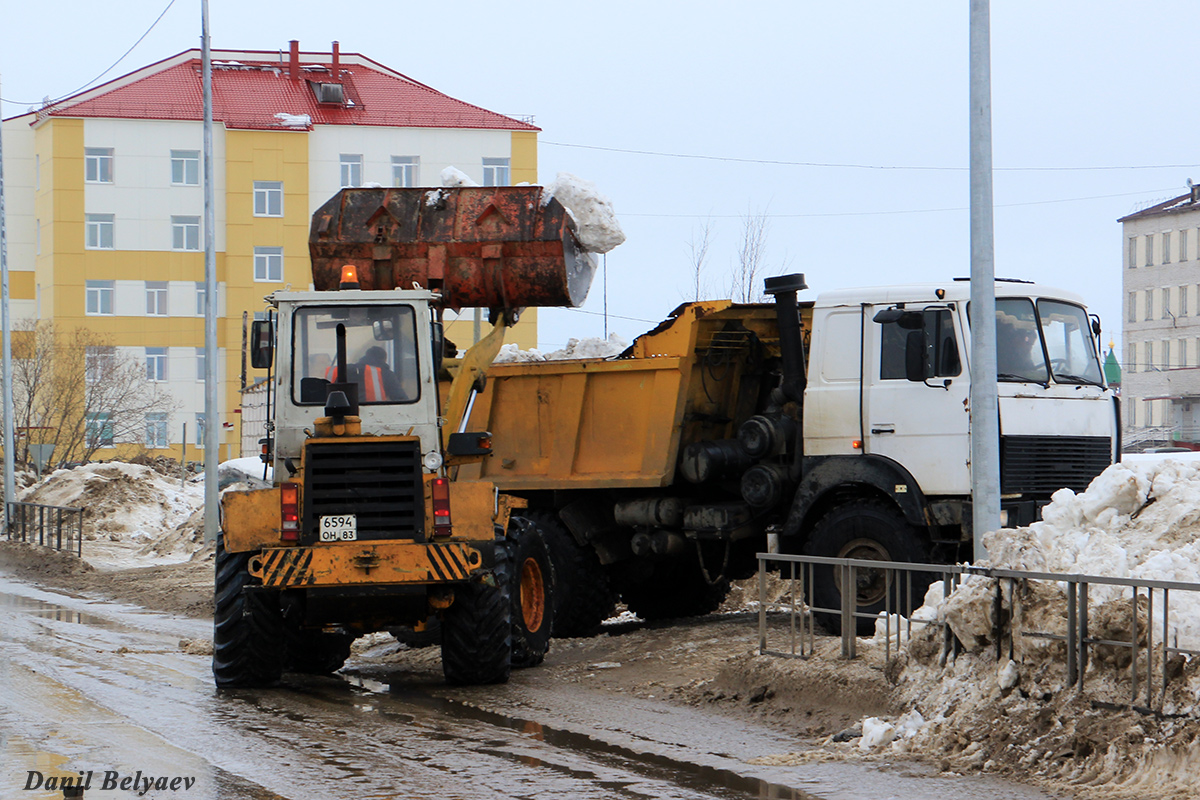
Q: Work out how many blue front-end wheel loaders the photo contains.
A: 0